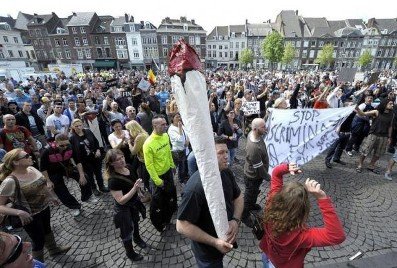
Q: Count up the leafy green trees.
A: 5